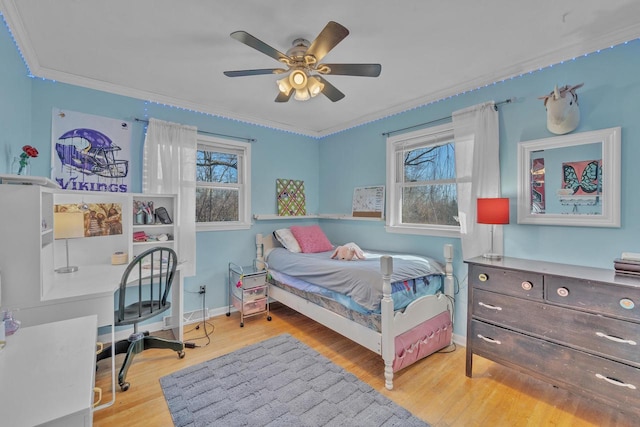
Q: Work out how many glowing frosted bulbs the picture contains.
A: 4